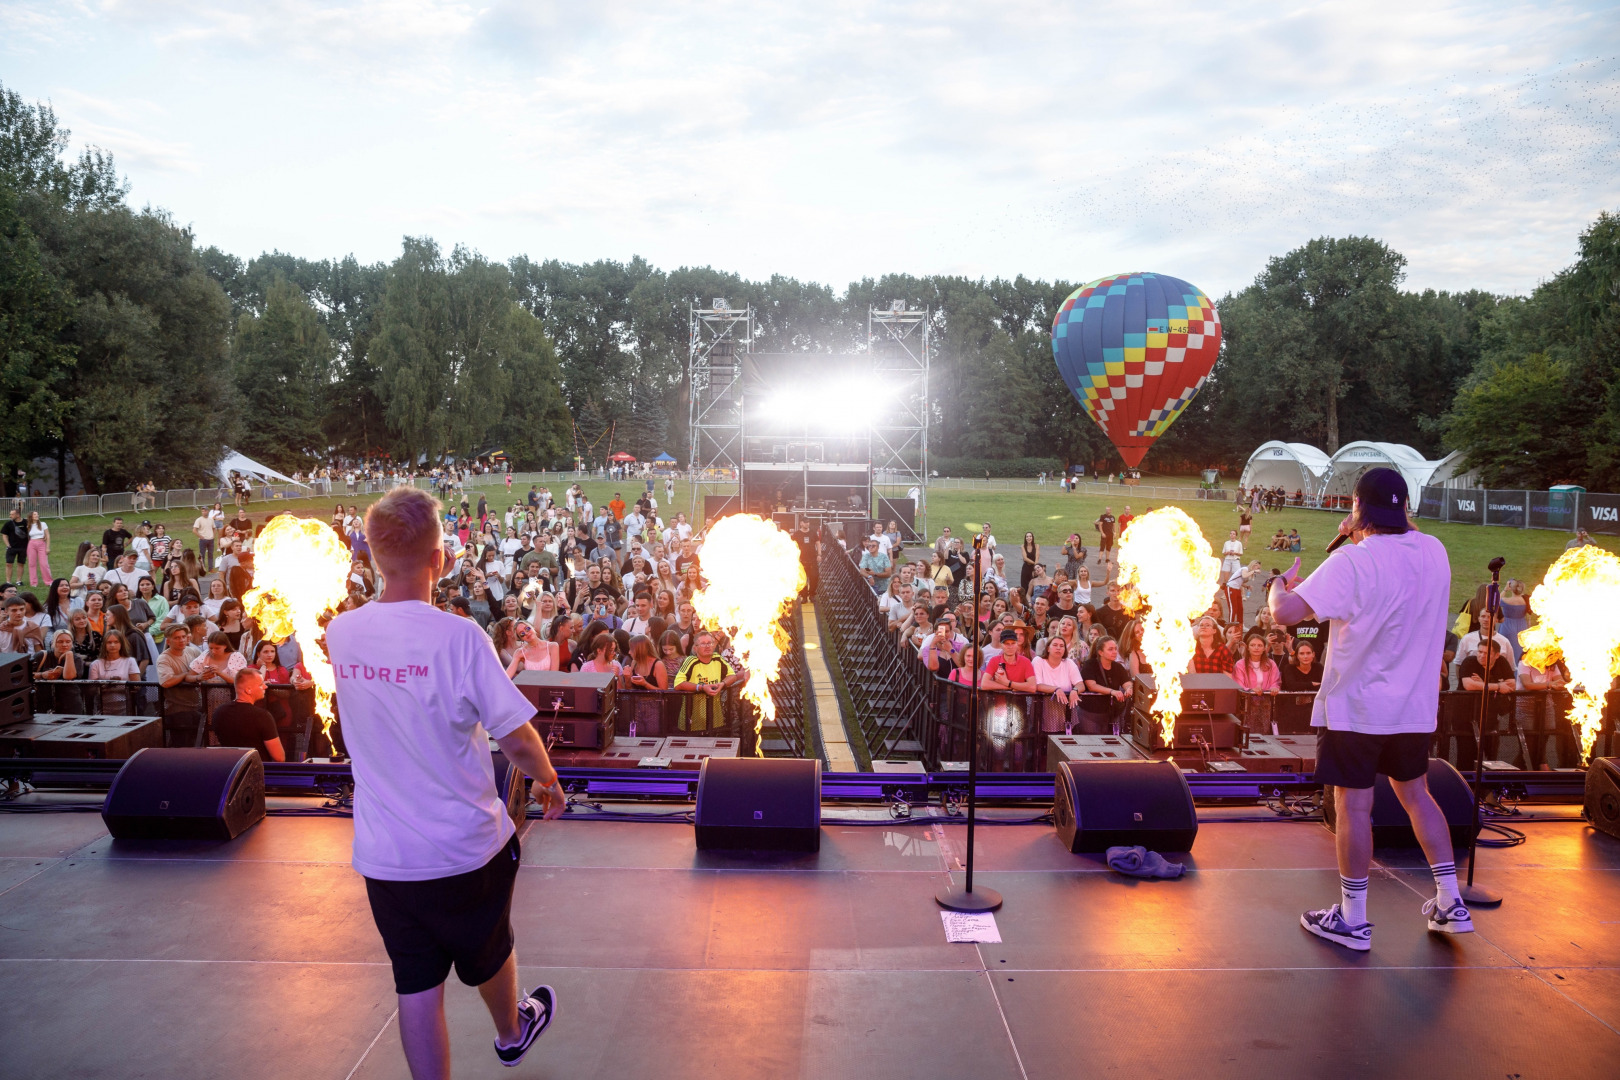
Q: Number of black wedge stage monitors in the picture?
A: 6